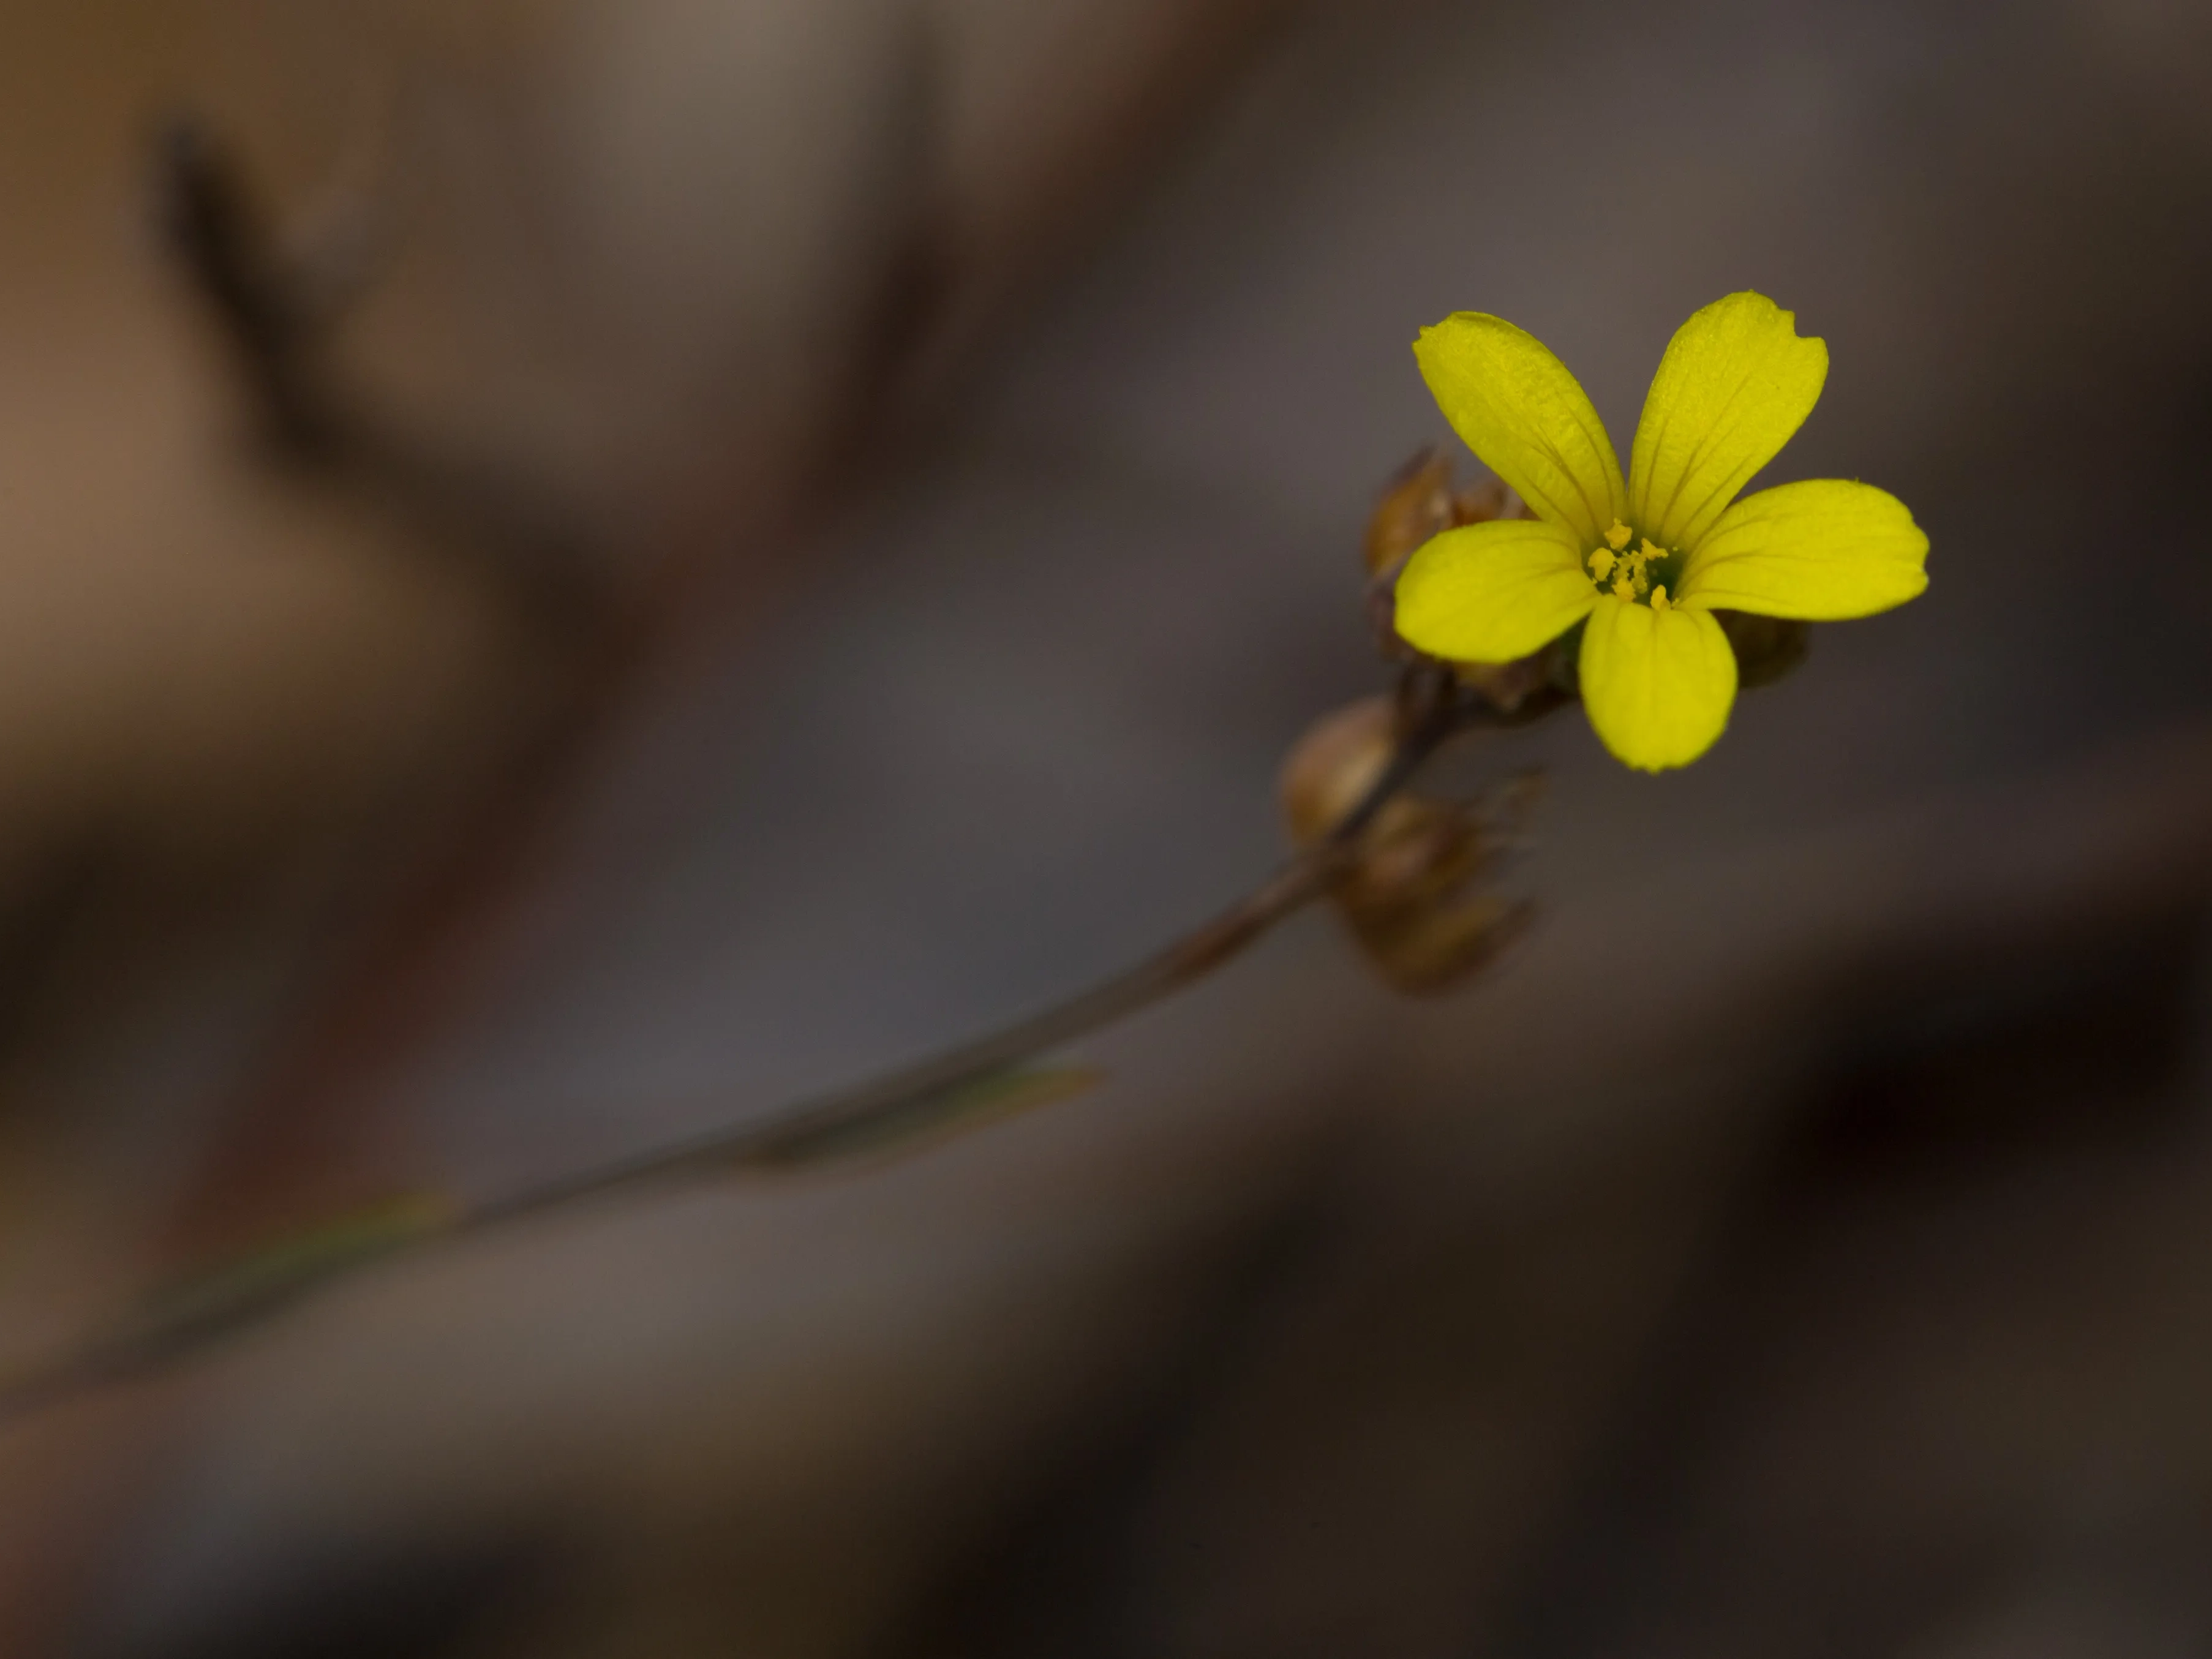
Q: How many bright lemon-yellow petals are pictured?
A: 5